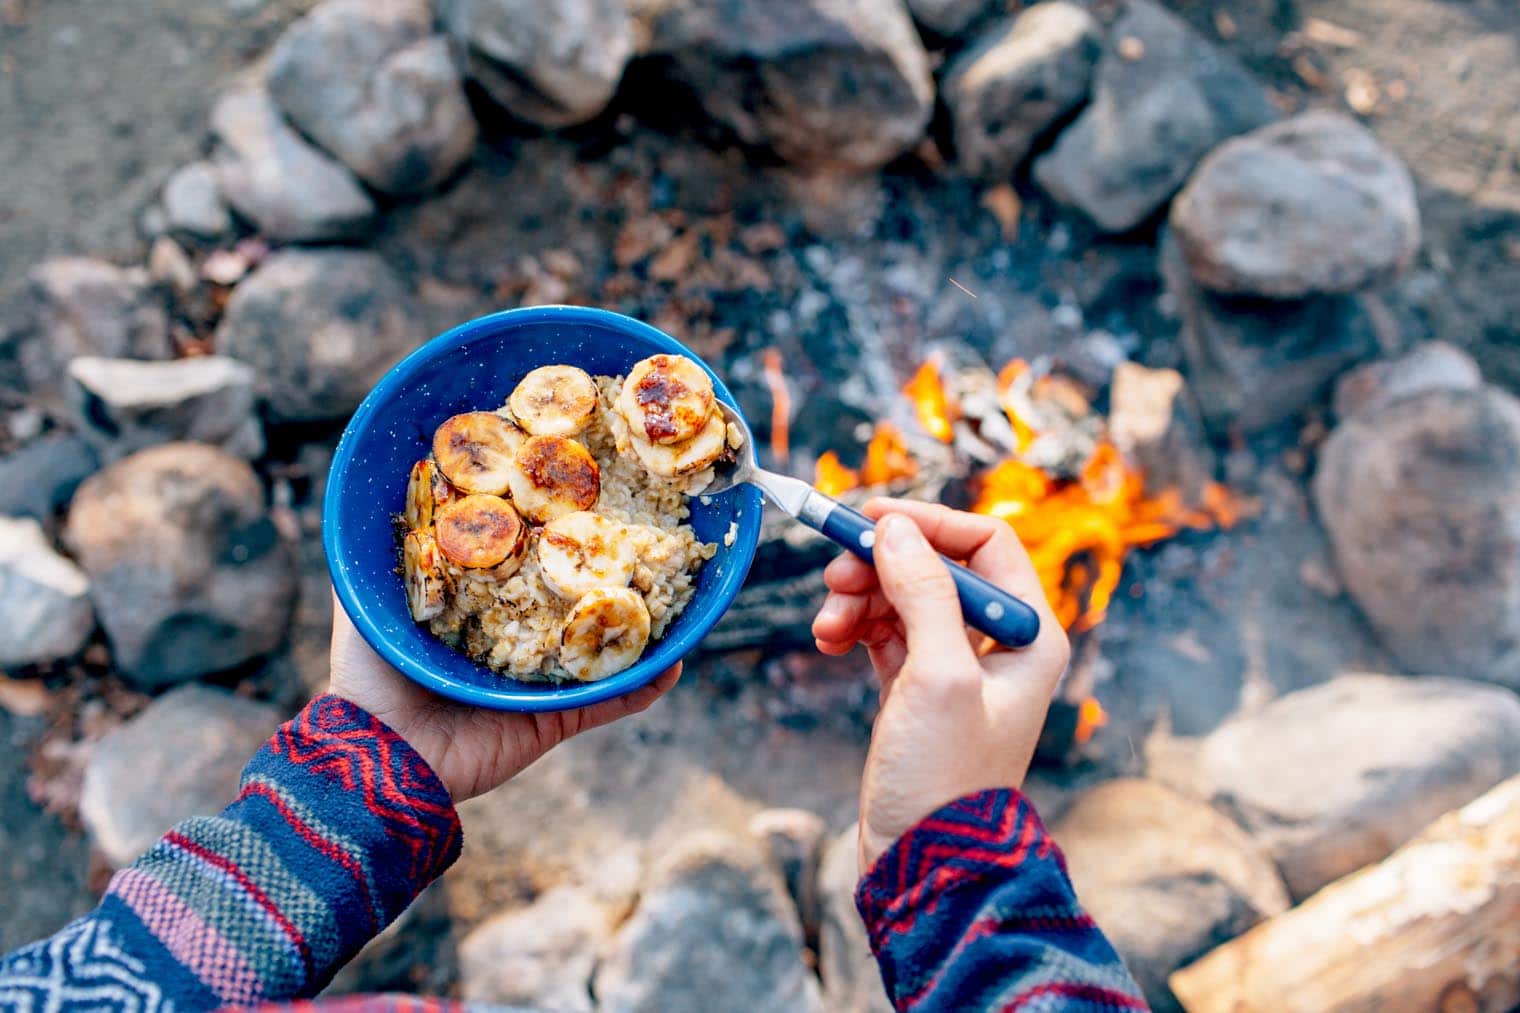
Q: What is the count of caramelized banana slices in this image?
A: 10